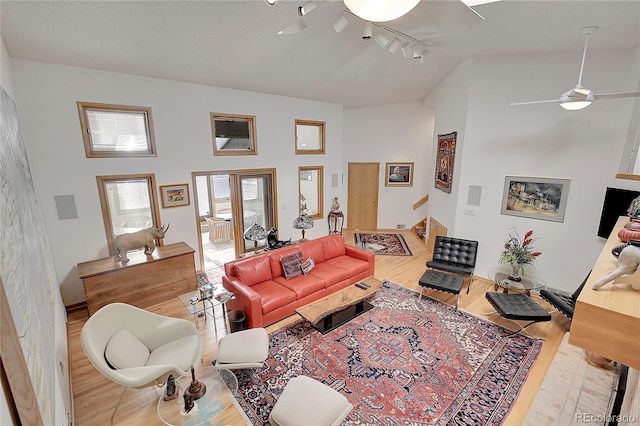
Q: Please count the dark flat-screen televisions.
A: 1